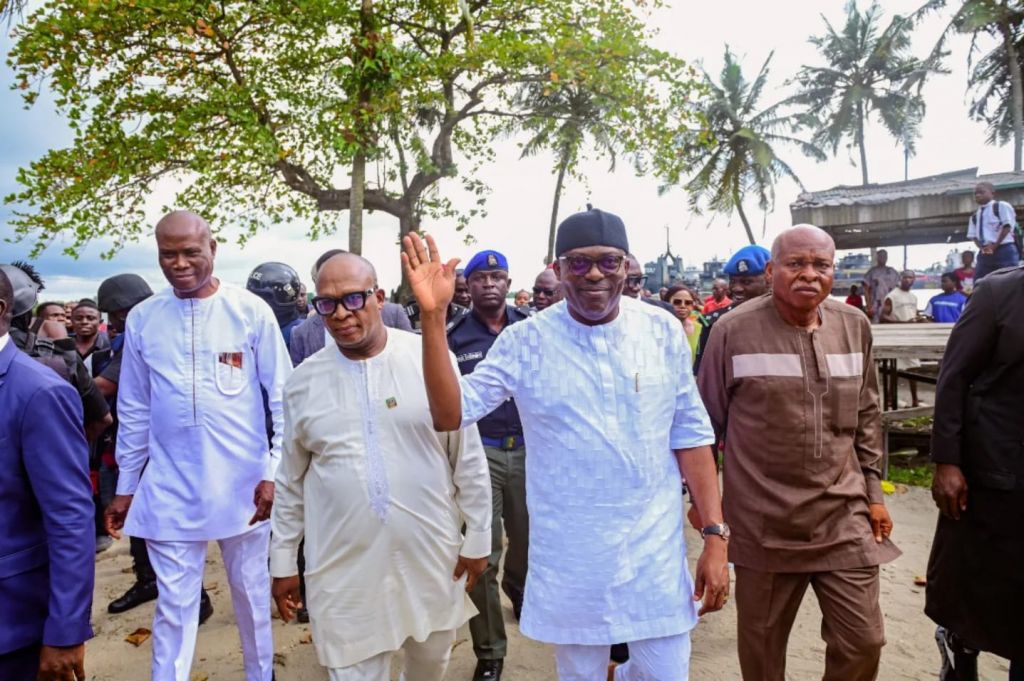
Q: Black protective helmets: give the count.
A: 3